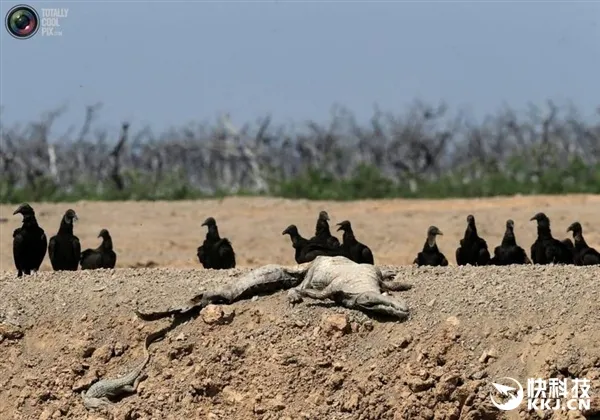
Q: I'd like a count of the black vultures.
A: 12